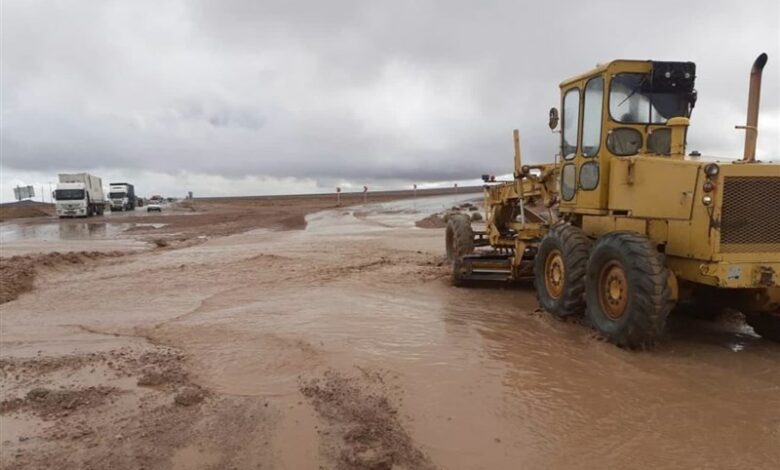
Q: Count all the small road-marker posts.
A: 4